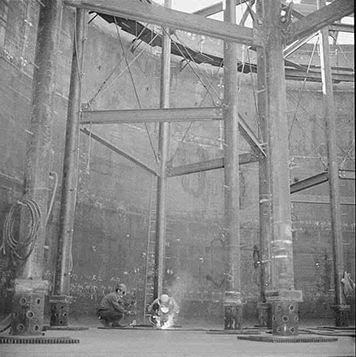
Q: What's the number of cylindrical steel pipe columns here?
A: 7